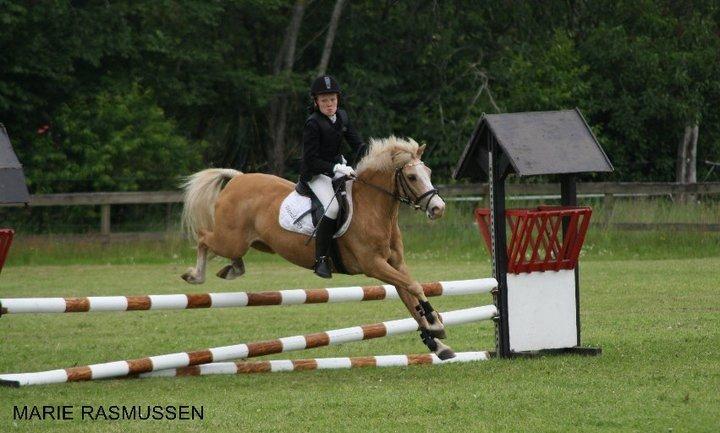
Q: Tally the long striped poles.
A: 3